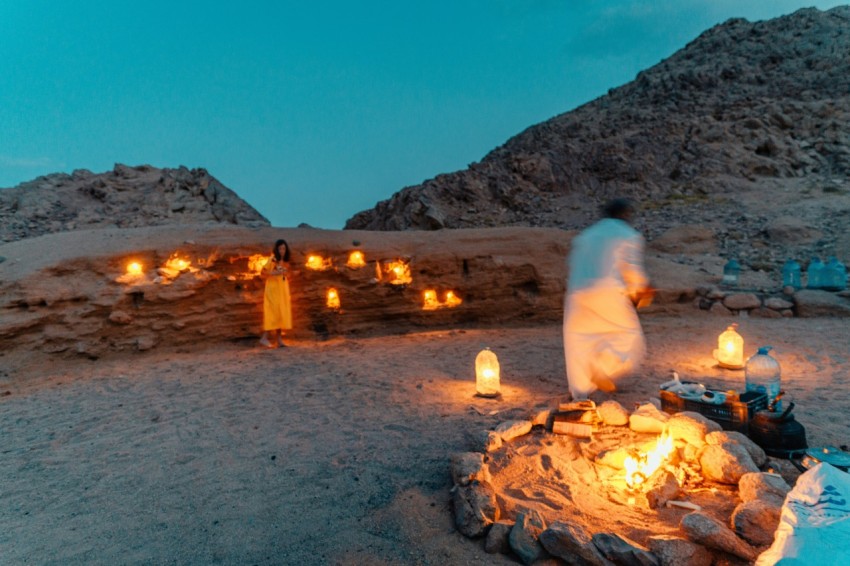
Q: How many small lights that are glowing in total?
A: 11